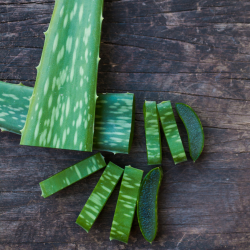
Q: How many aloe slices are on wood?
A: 7